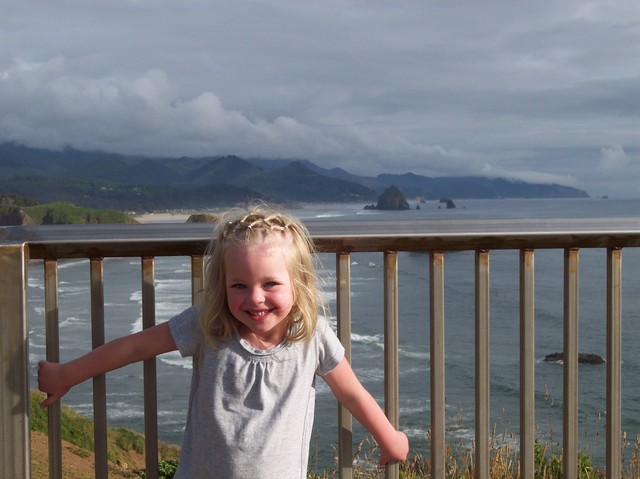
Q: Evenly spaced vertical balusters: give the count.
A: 11